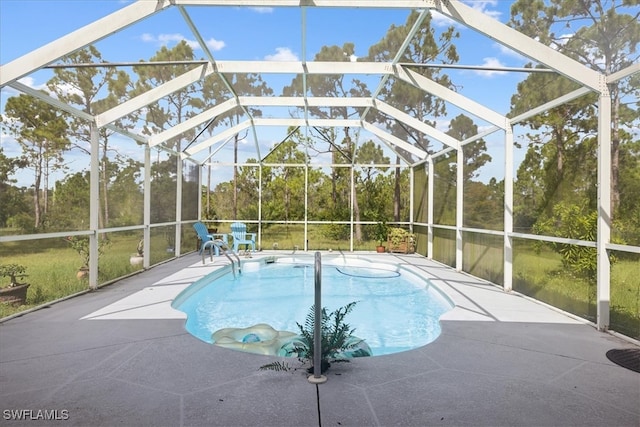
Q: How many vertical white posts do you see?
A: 12